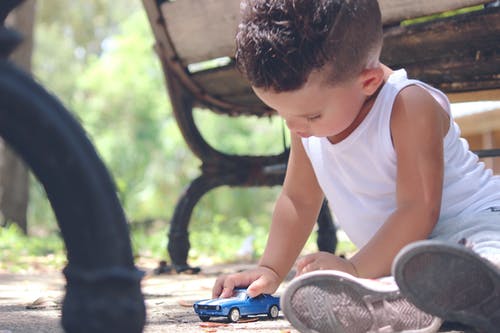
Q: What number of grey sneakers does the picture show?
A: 2